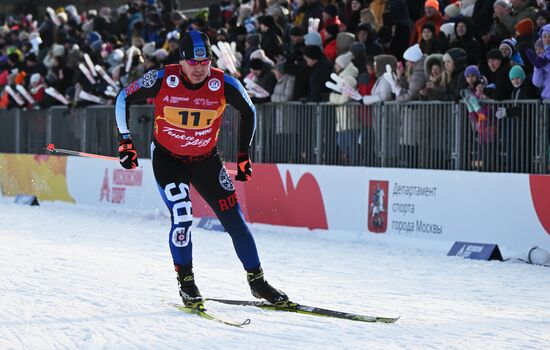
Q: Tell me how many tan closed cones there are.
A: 0